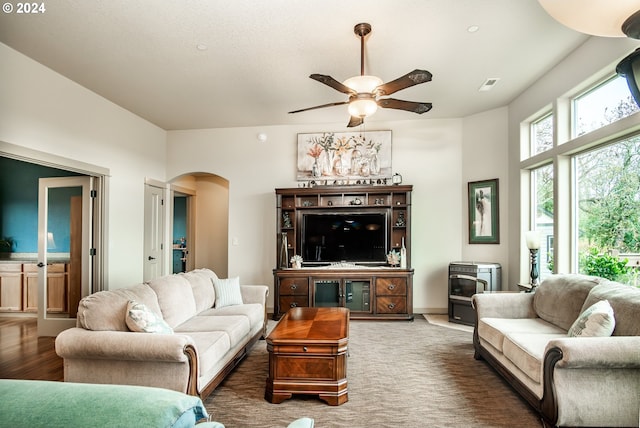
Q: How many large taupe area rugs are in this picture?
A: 1